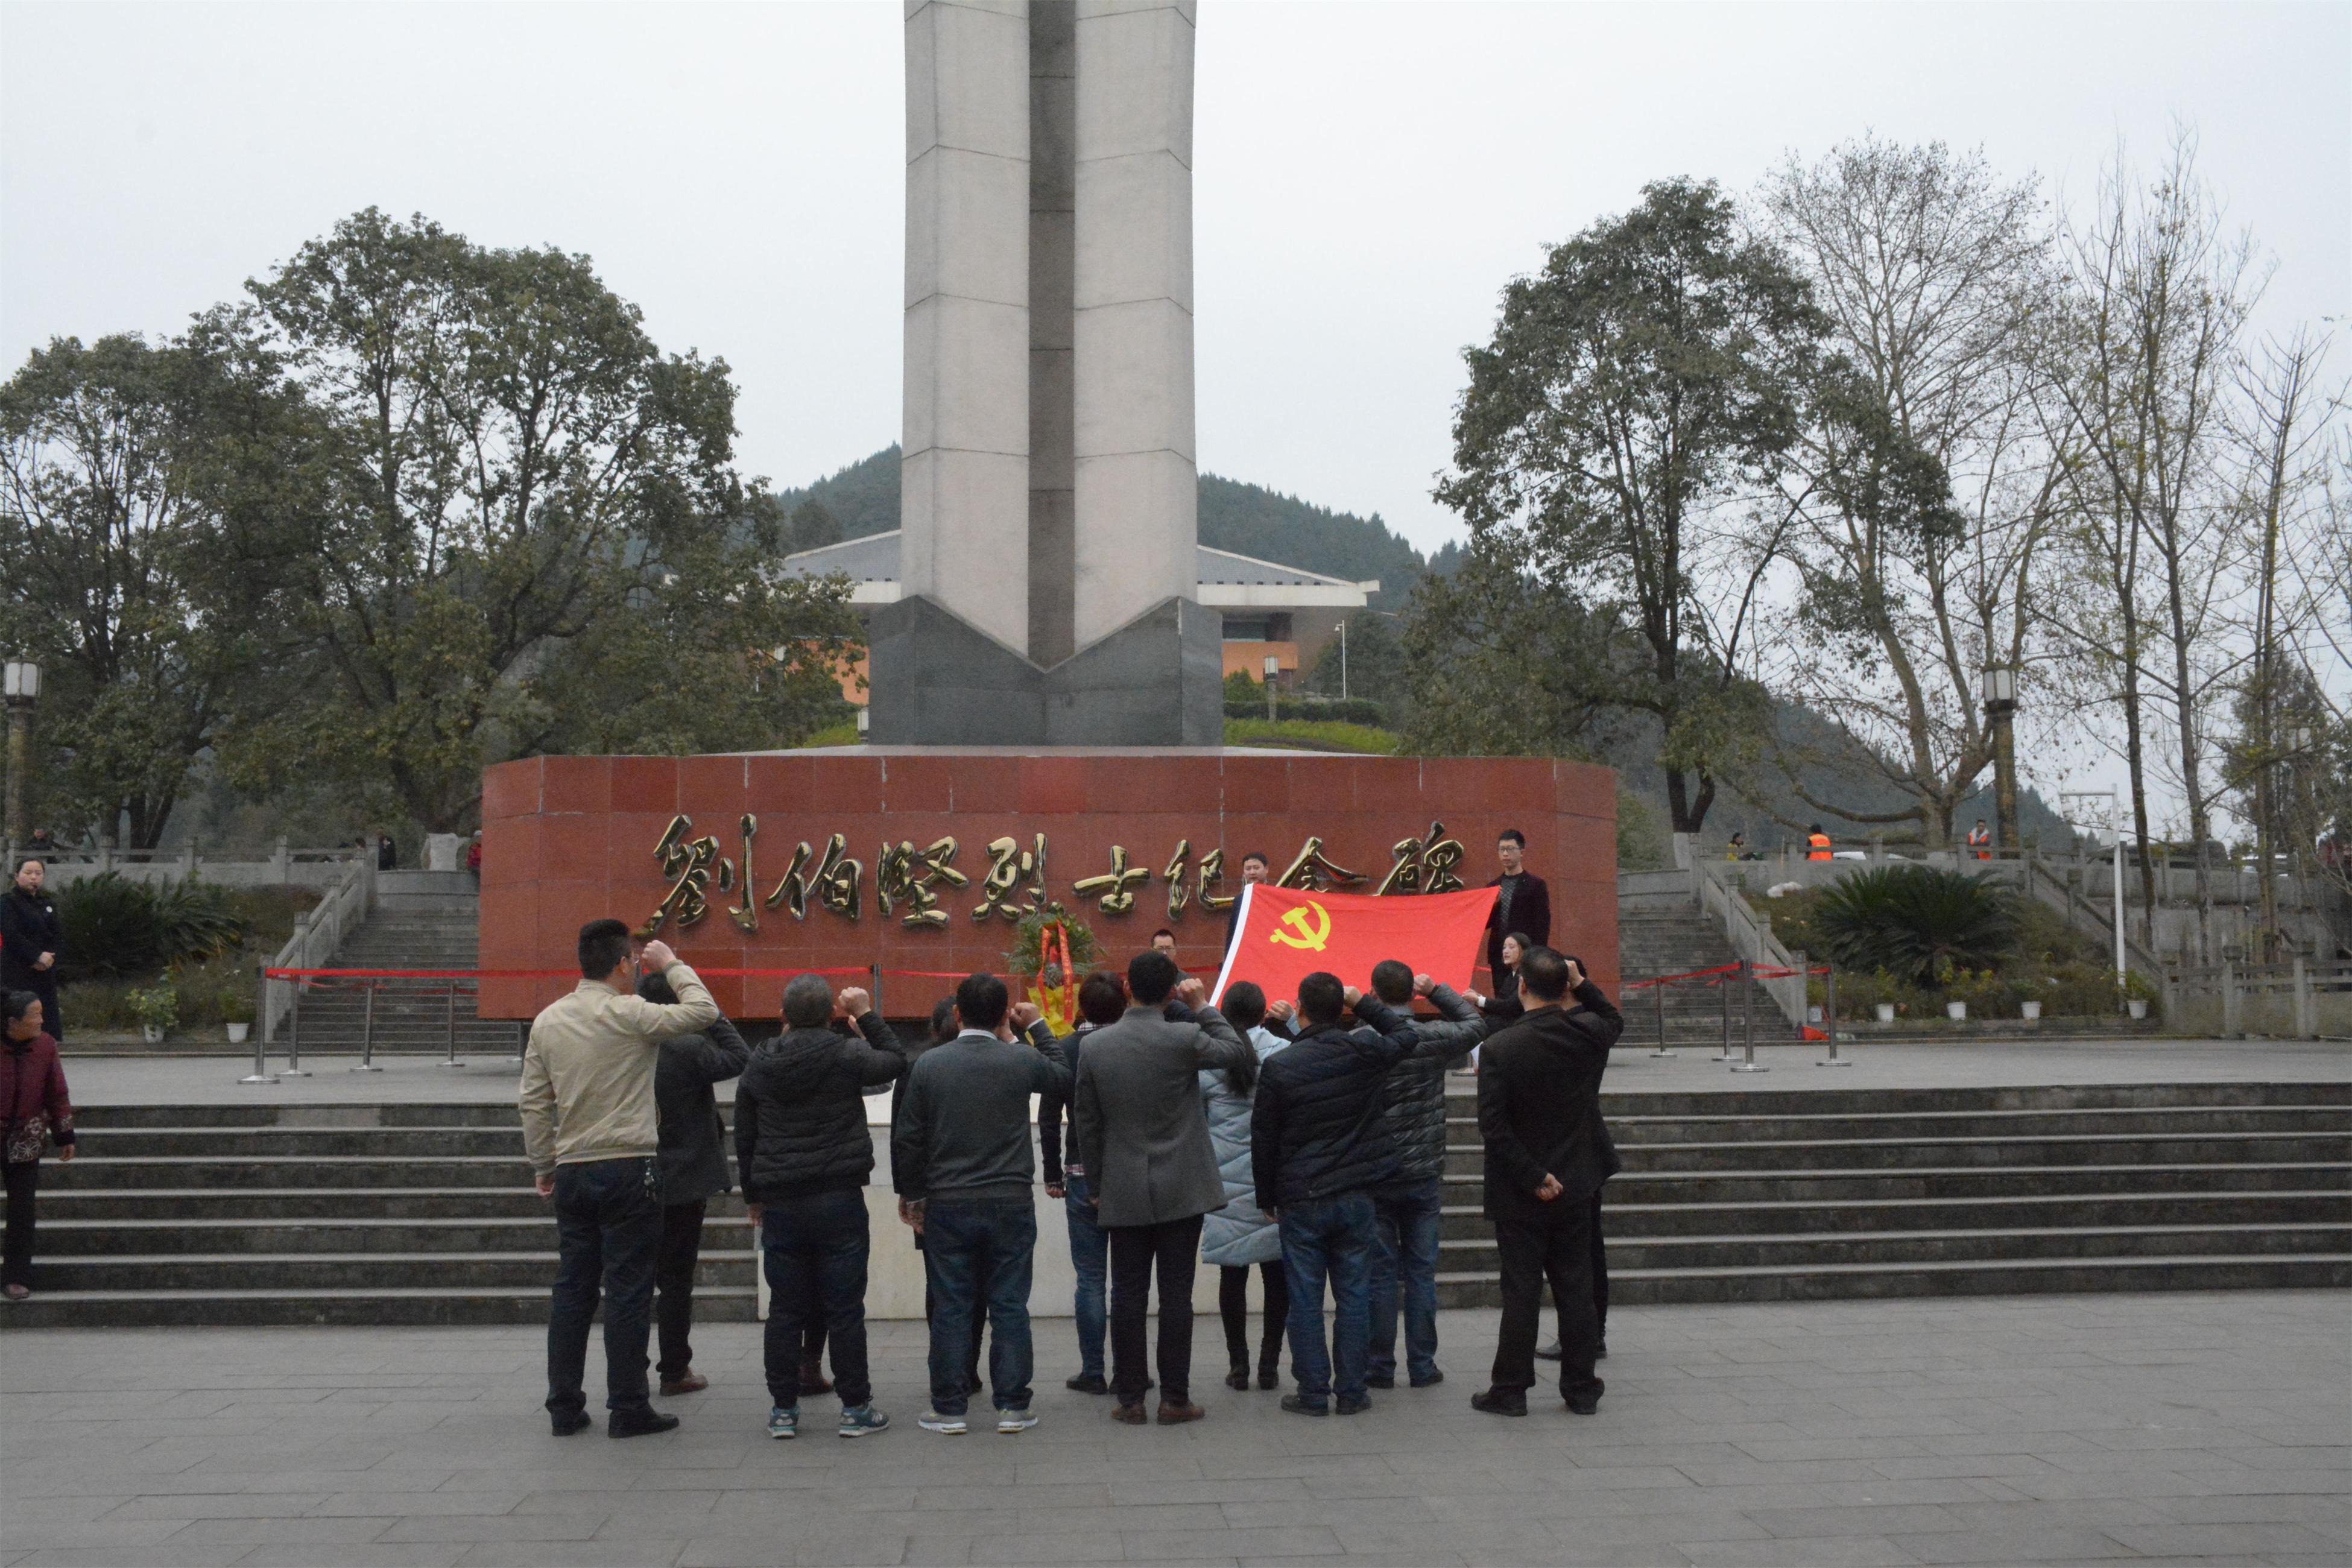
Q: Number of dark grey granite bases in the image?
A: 1